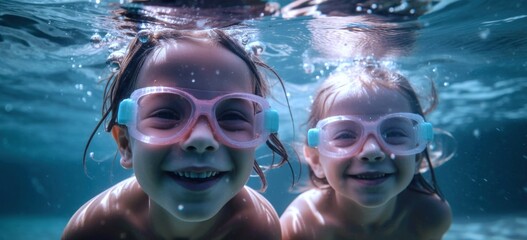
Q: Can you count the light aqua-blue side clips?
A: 4